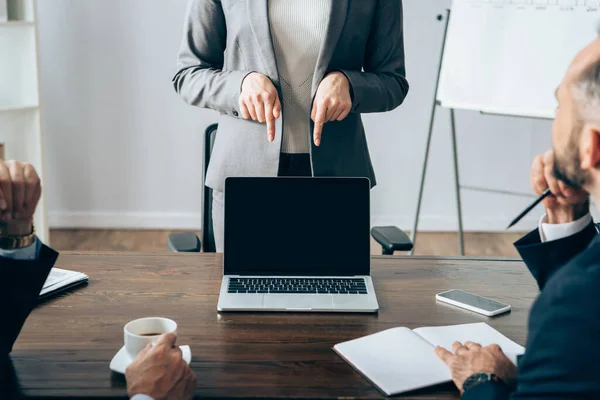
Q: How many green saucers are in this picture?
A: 0